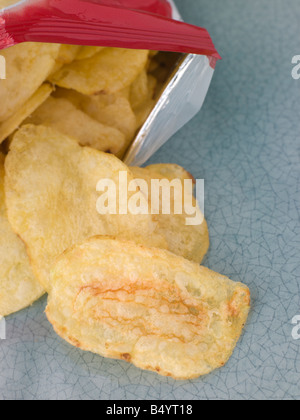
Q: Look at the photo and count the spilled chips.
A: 4